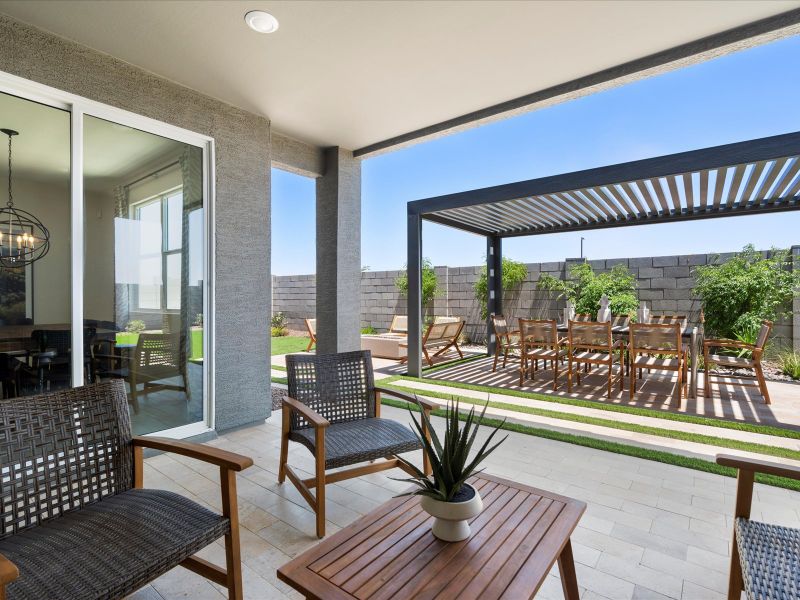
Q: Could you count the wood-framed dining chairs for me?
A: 8